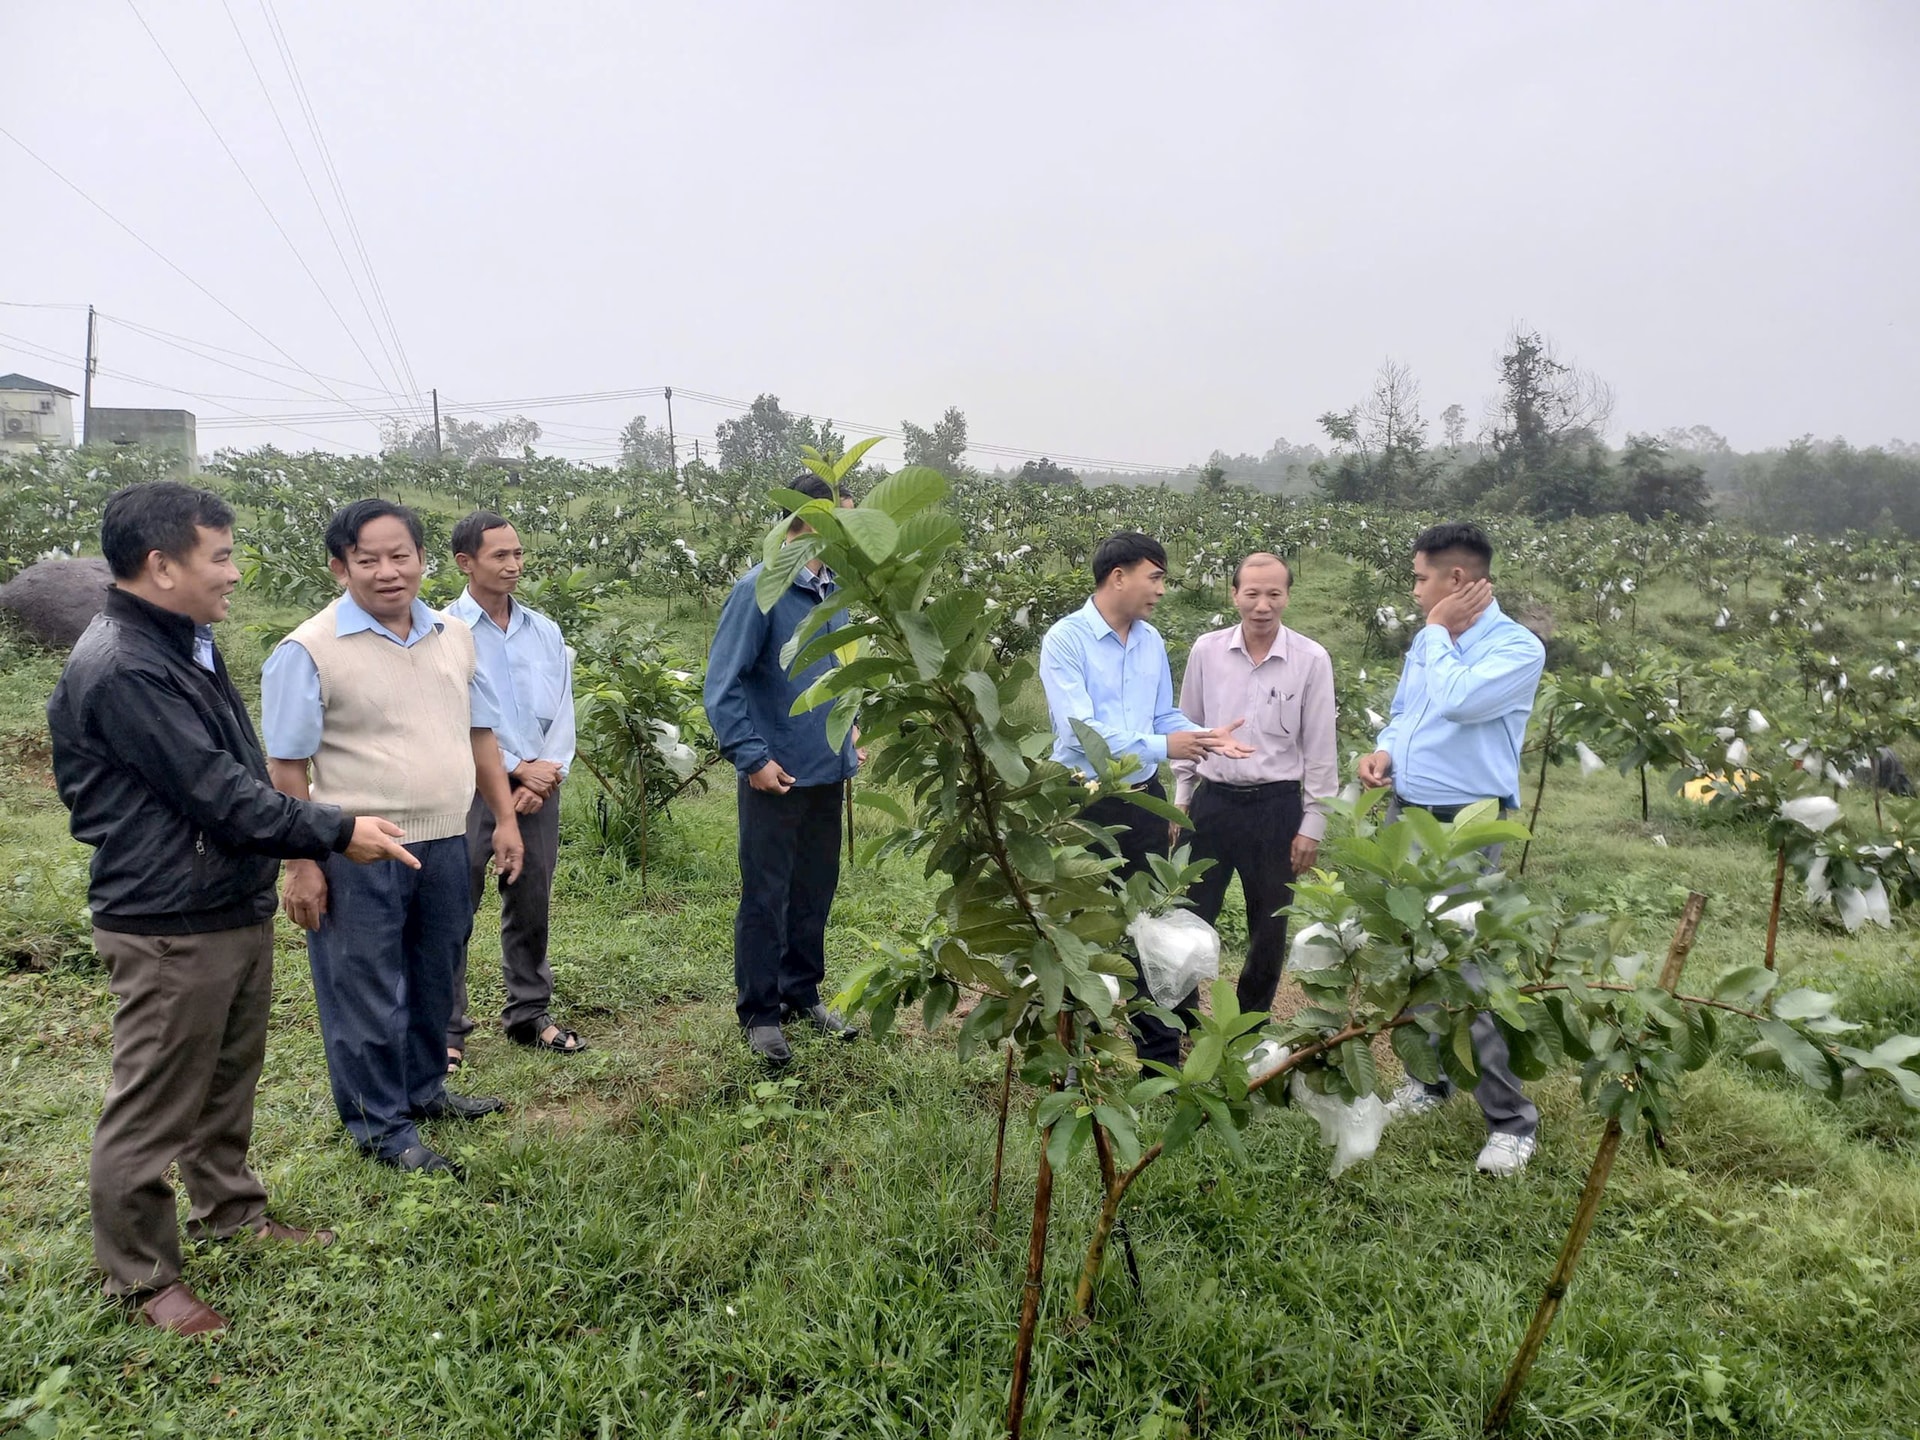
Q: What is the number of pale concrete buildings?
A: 2